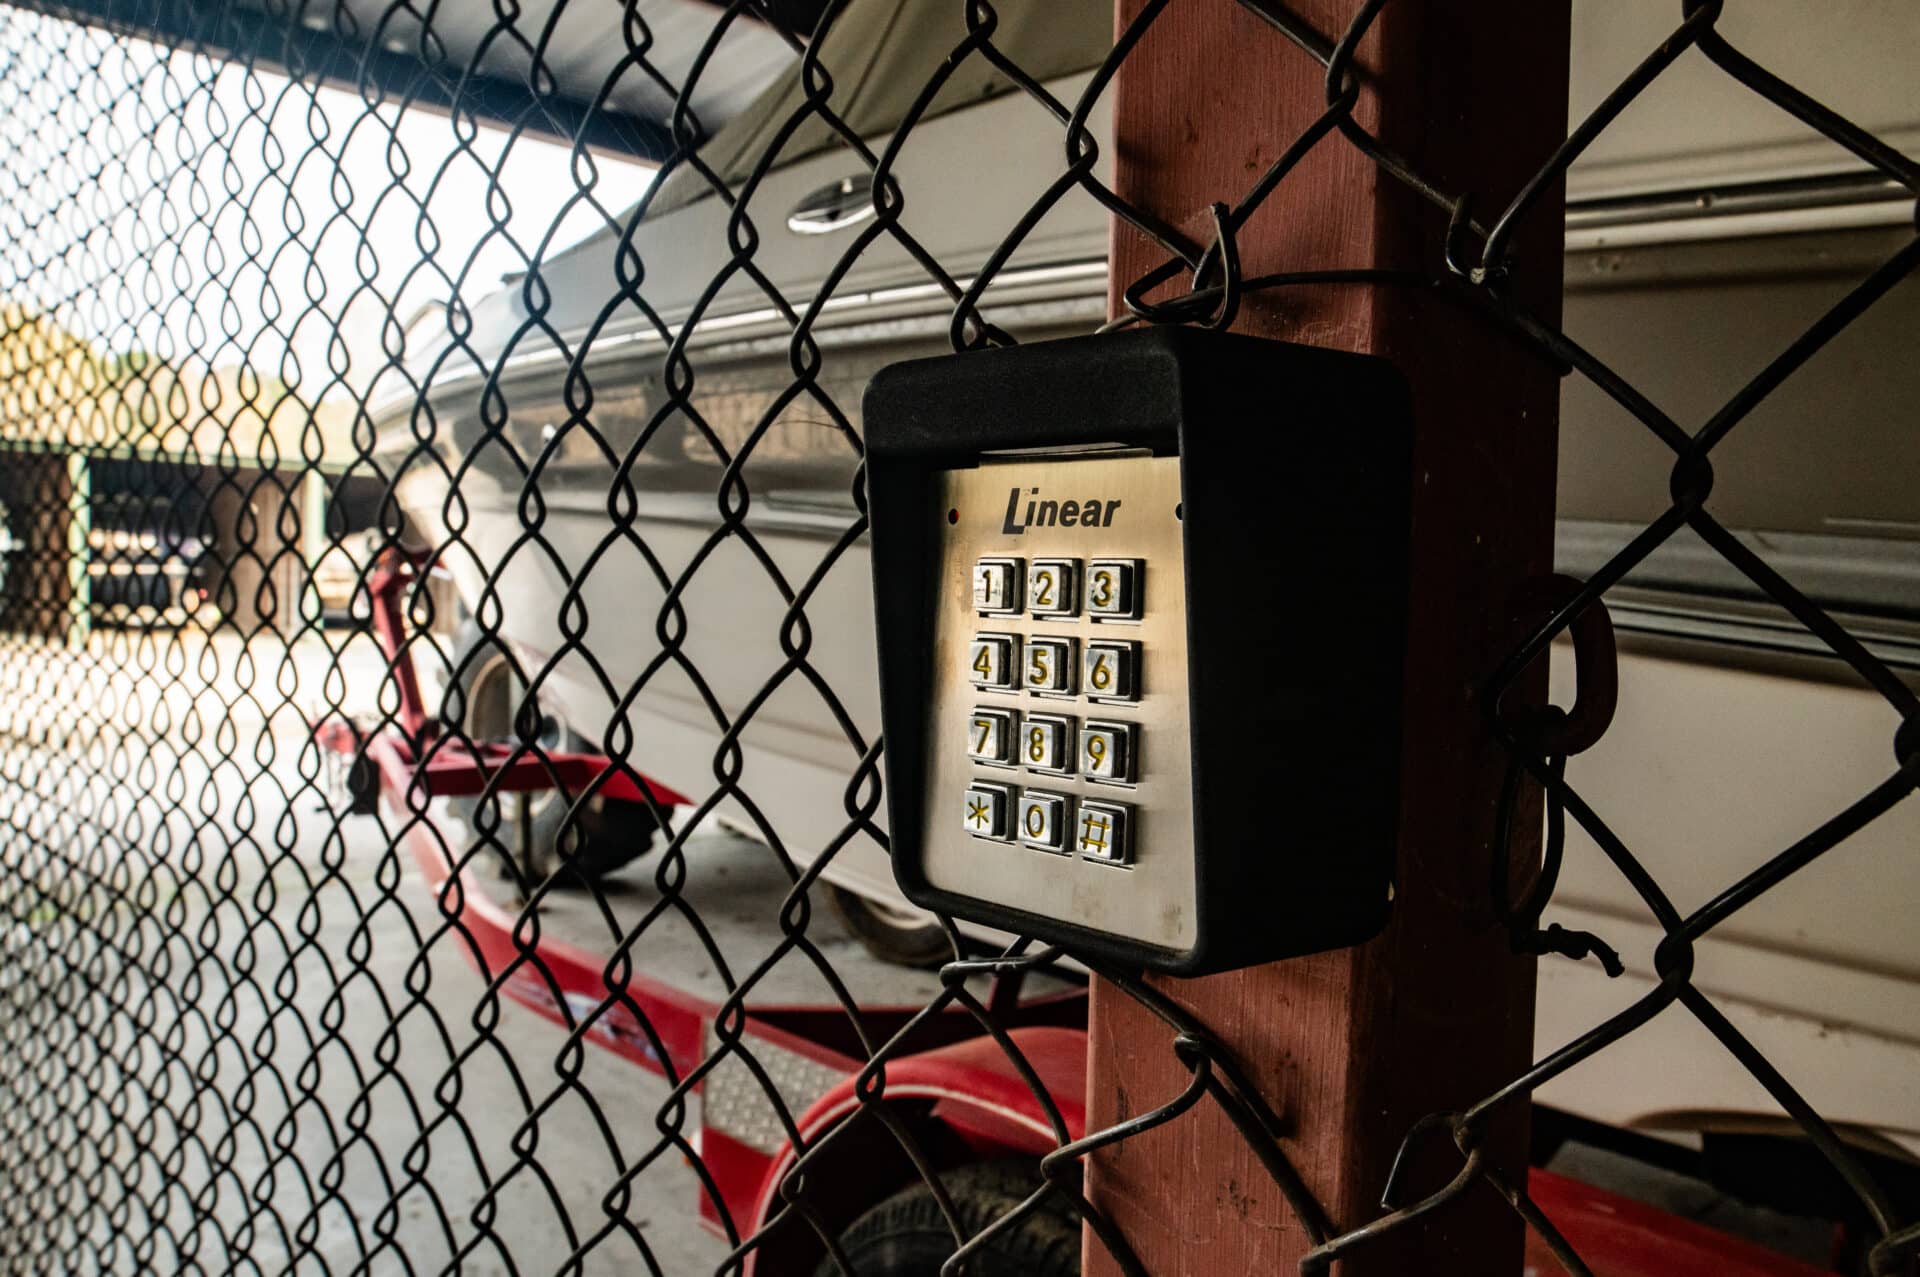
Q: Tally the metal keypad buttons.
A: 12